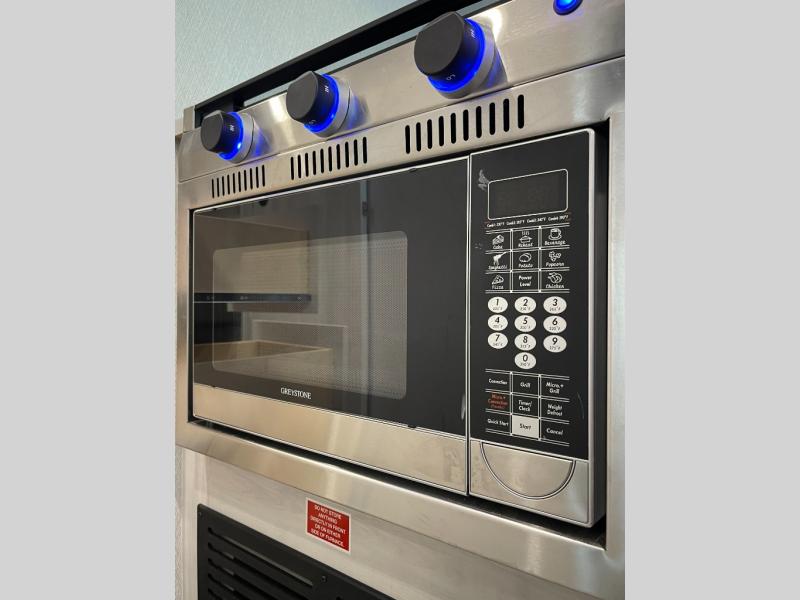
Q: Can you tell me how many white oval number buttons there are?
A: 10